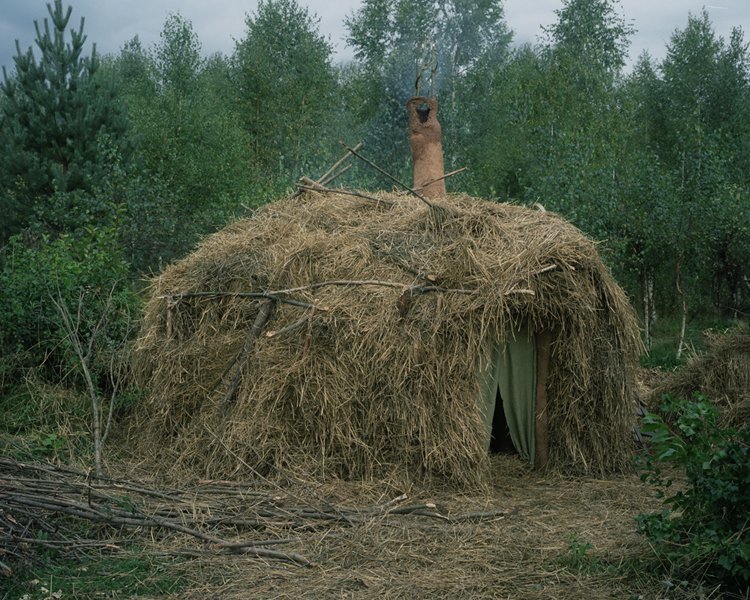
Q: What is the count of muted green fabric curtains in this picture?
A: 2